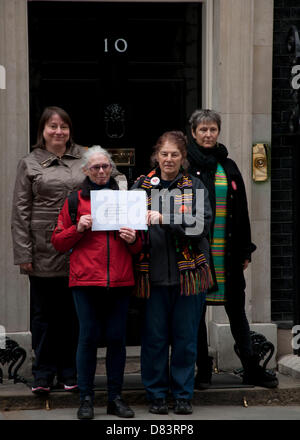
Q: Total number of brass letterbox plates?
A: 1